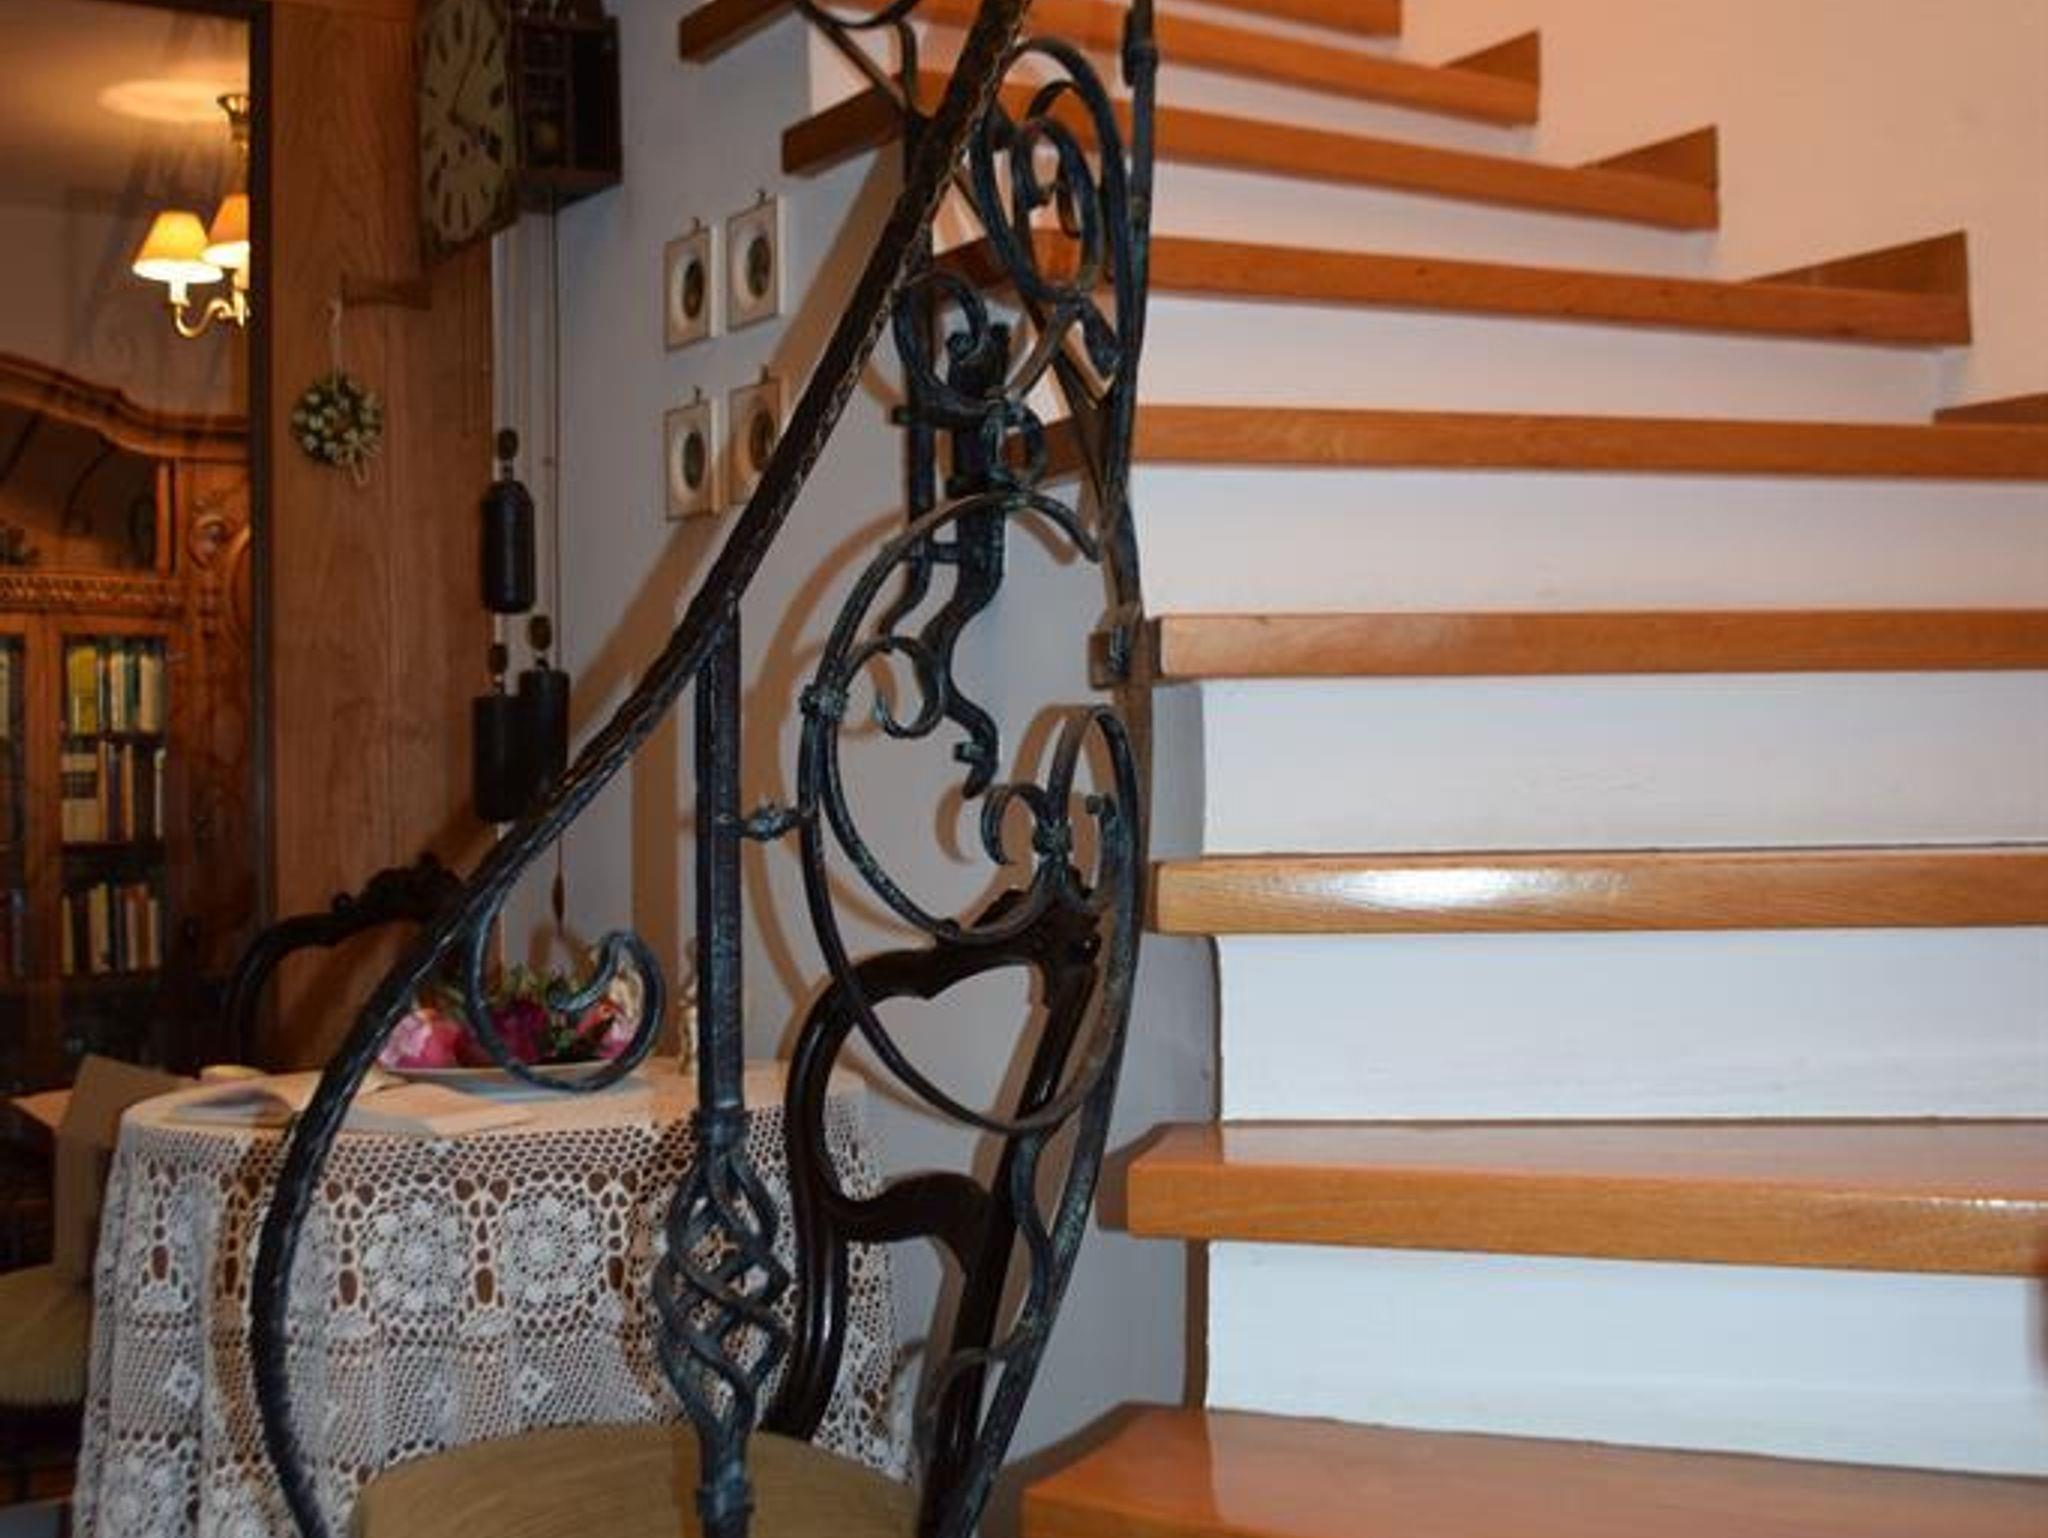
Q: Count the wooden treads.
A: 9